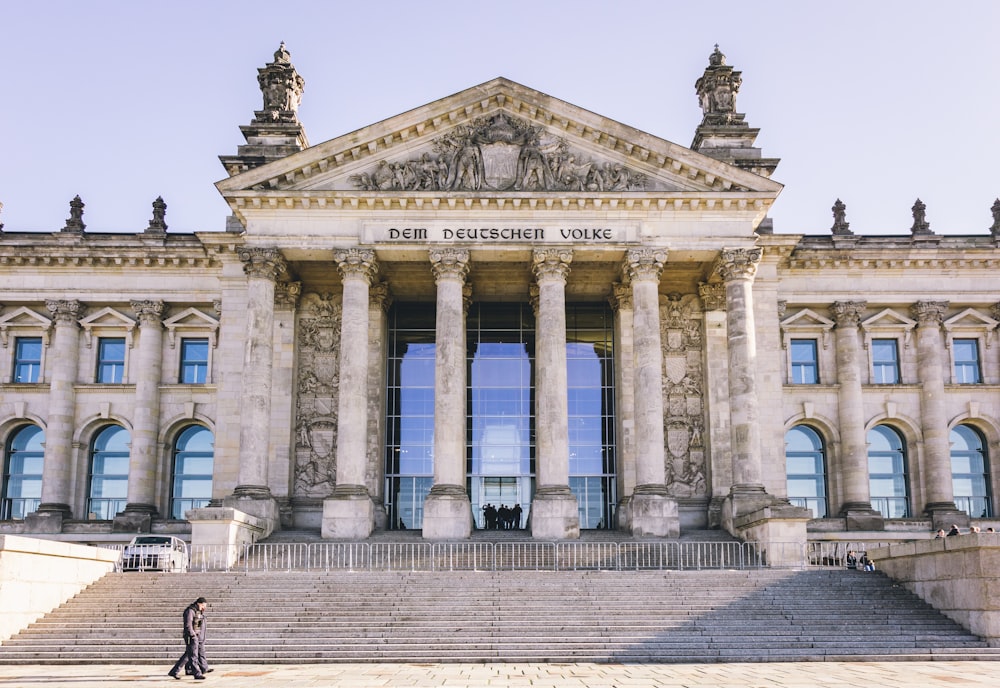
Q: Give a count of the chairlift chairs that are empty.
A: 0